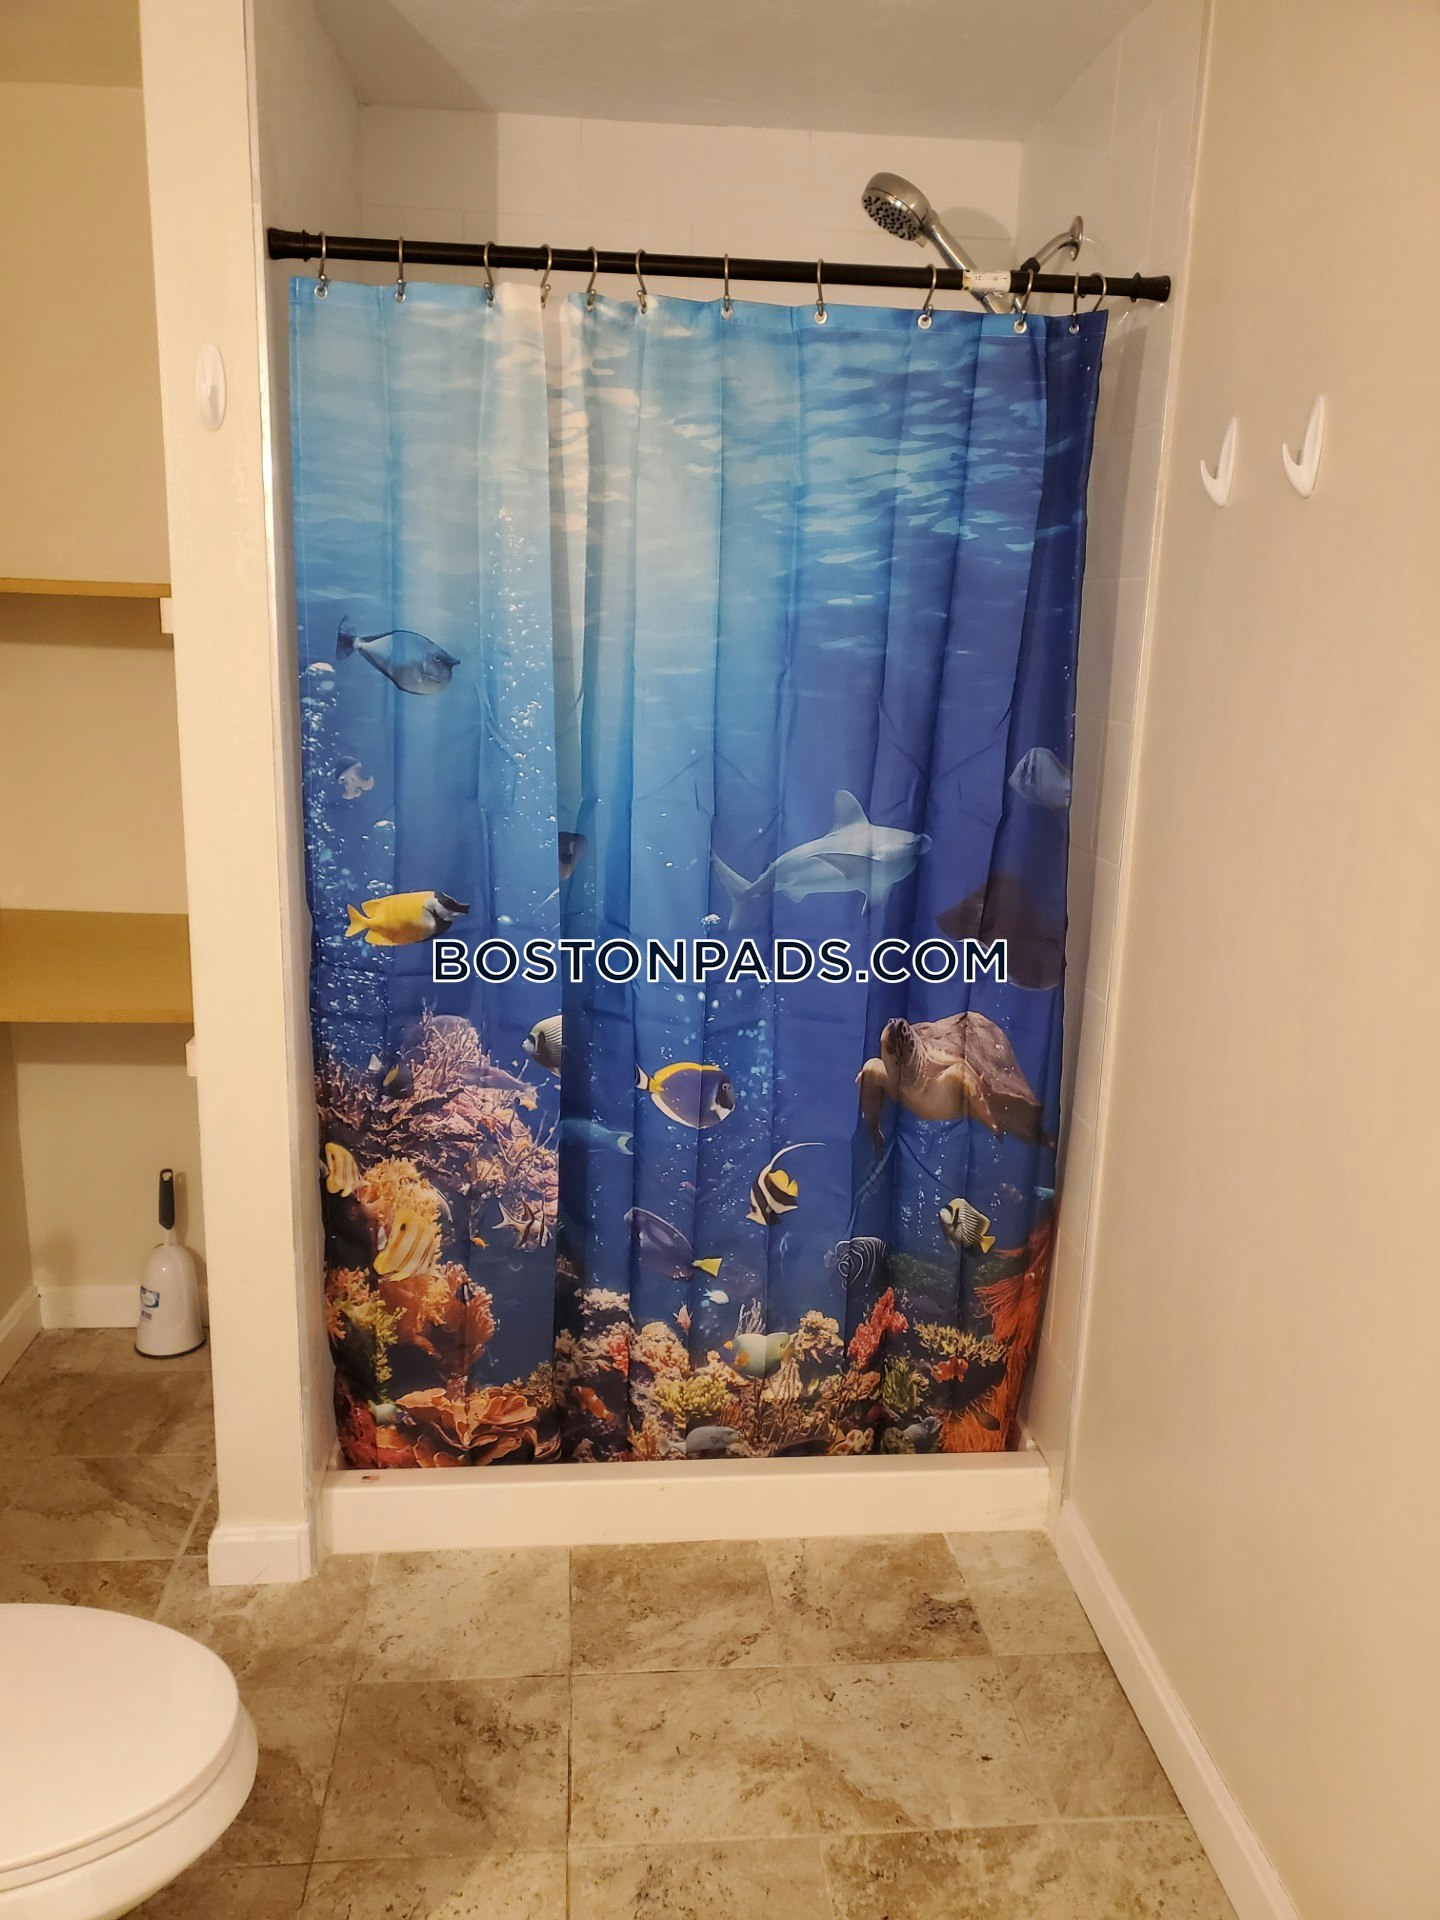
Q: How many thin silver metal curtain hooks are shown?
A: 12